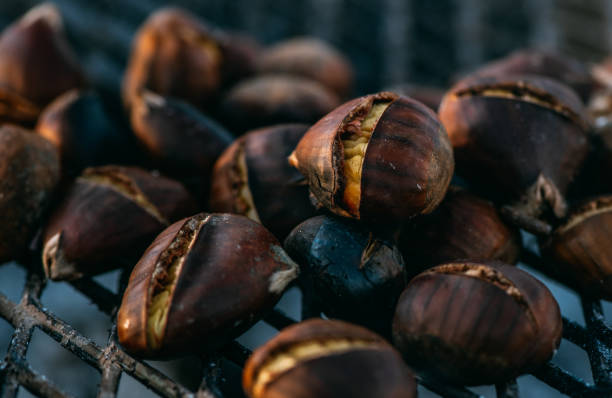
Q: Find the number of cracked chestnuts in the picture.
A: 8